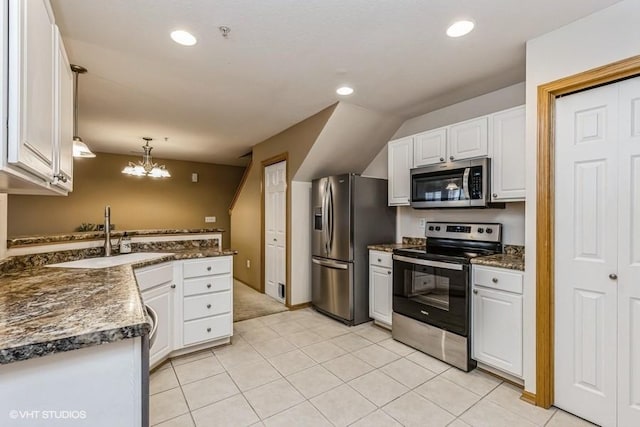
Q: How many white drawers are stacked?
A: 4